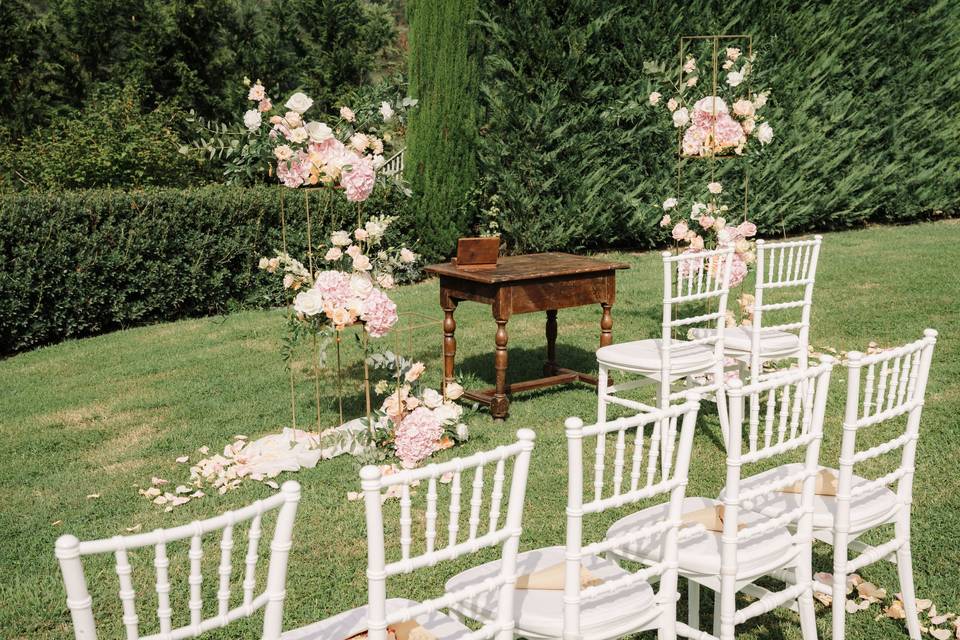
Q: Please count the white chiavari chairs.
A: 7